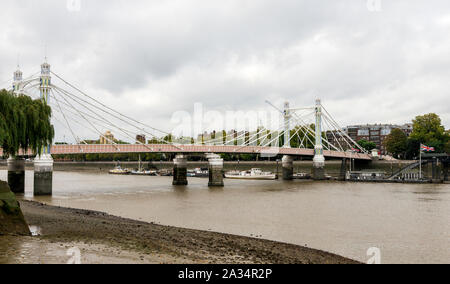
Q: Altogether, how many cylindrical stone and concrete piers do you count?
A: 6